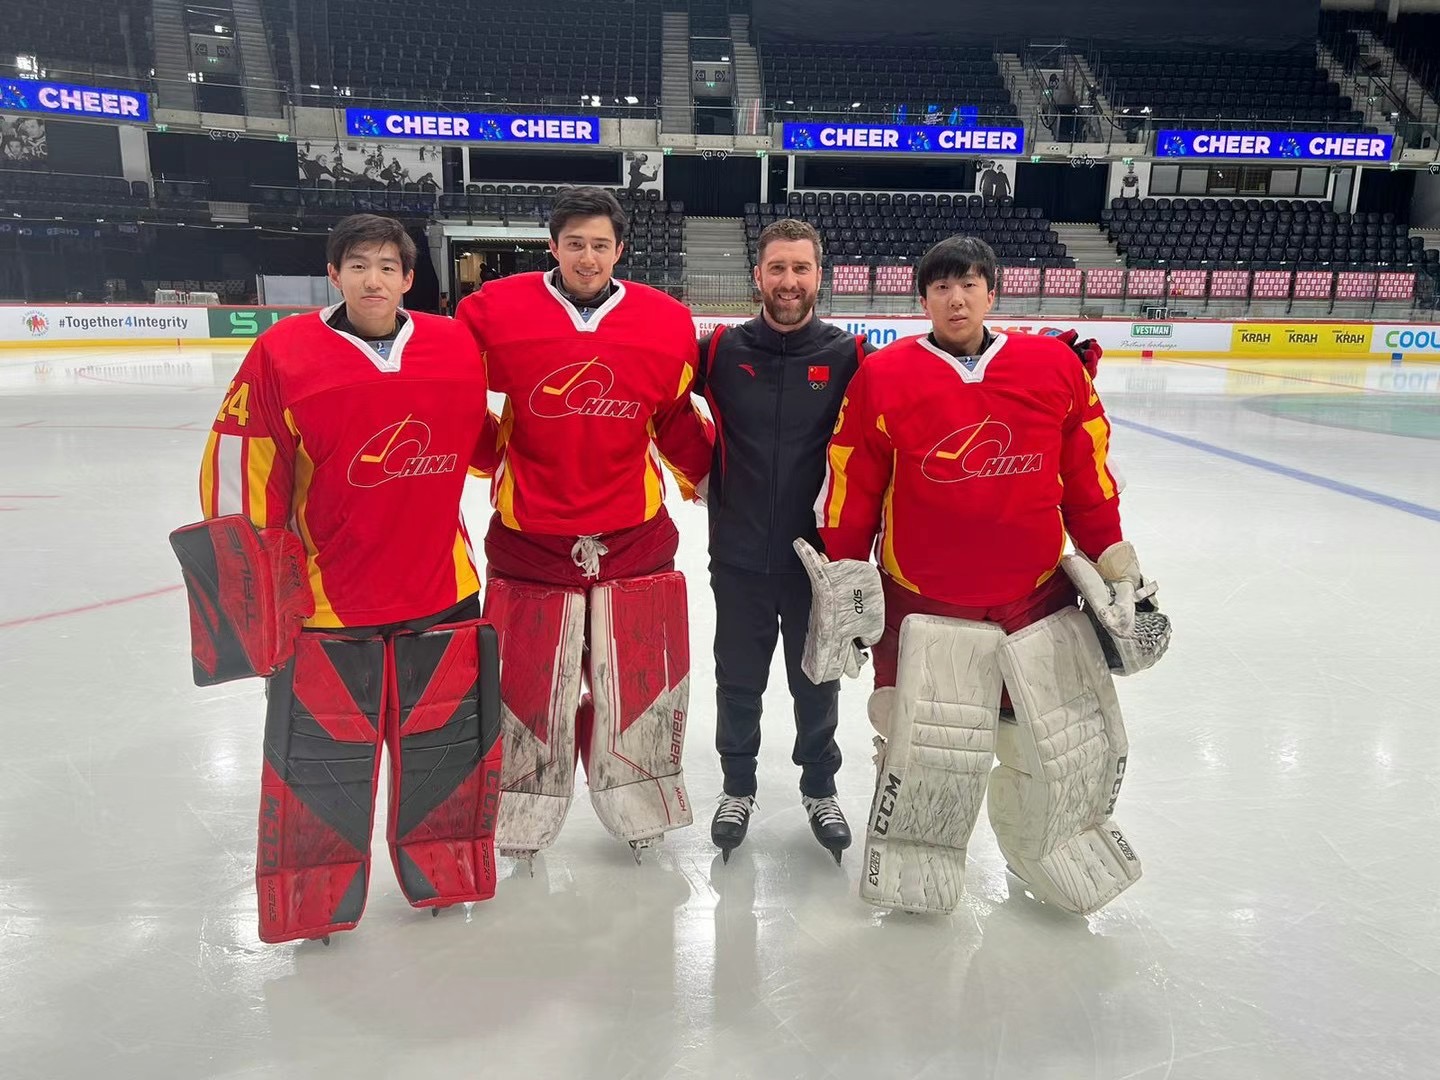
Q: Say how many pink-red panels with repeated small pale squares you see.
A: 12